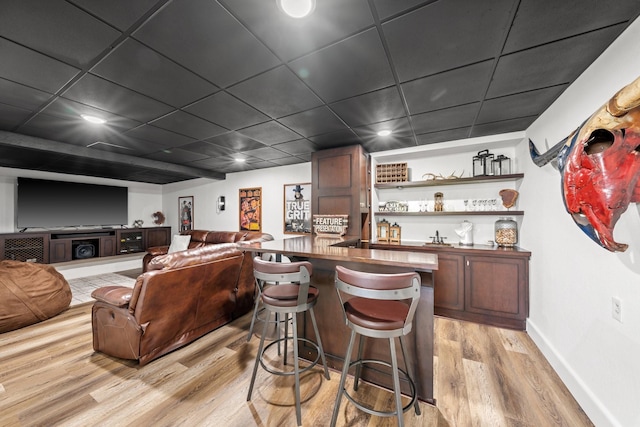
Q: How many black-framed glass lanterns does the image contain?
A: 2